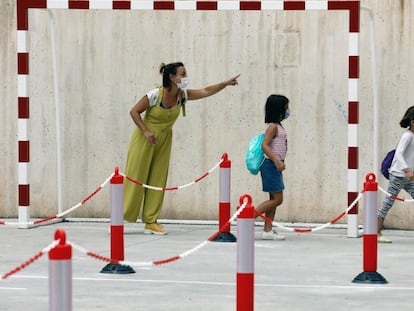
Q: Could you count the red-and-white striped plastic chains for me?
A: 6